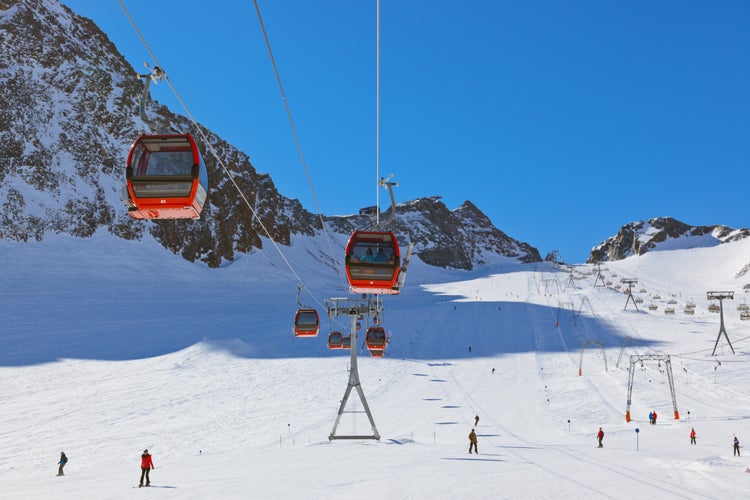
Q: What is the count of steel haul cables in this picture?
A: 3